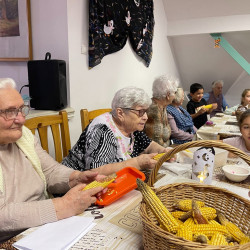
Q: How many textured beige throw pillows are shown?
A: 0